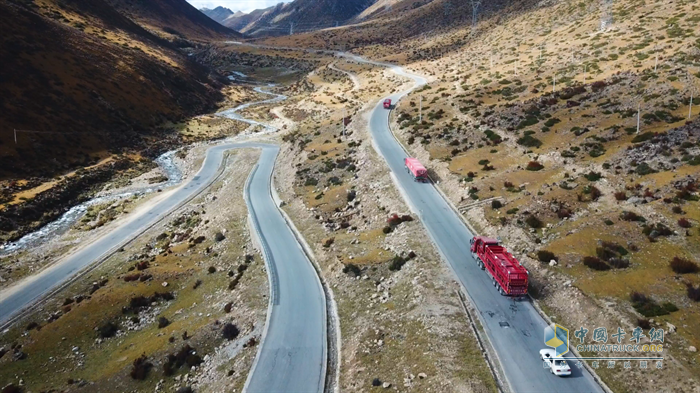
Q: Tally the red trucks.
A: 3